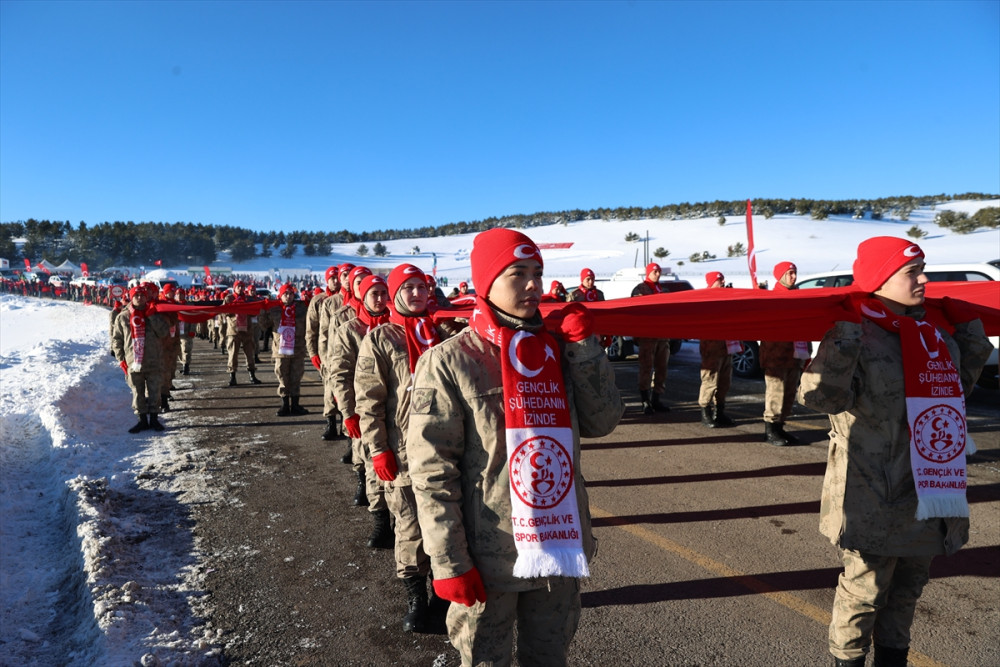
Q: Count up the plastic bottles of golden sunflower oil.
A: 0